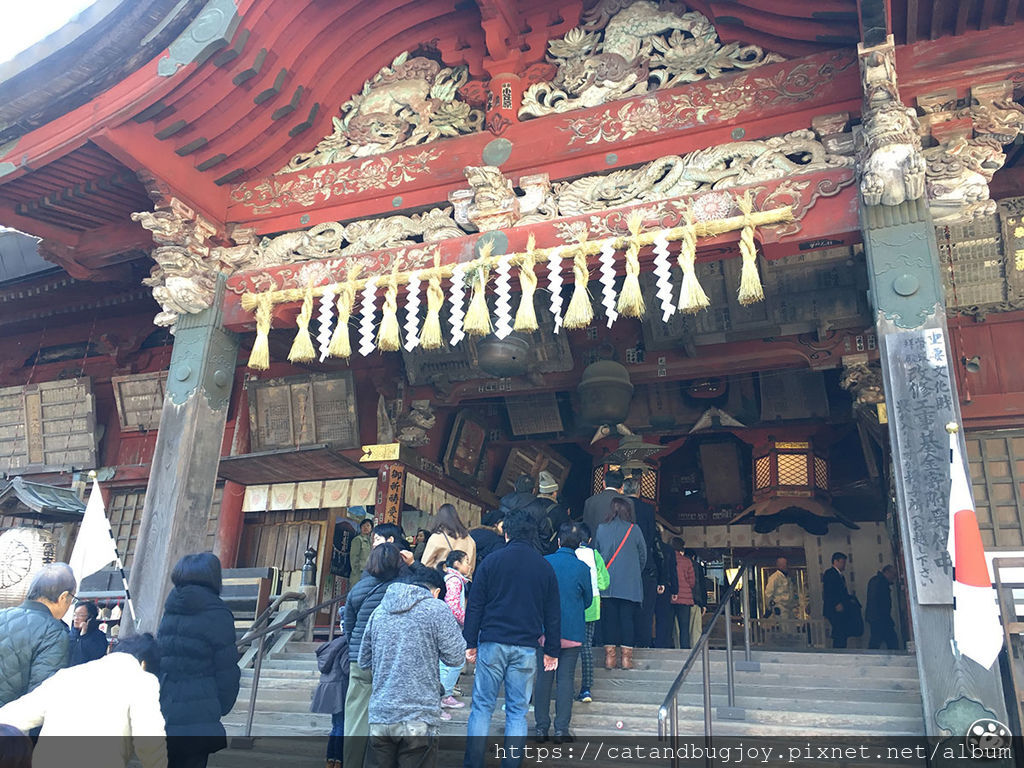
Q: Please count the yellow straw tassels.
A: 11